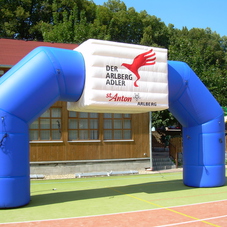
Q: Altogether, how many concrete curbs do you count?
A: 2